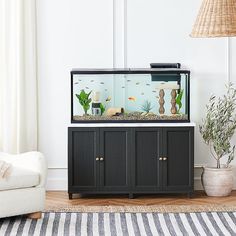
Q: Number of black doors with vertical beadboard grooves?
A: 4